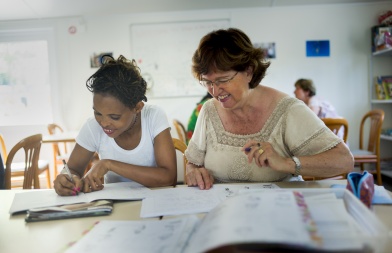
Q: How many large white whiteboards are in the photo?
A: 1